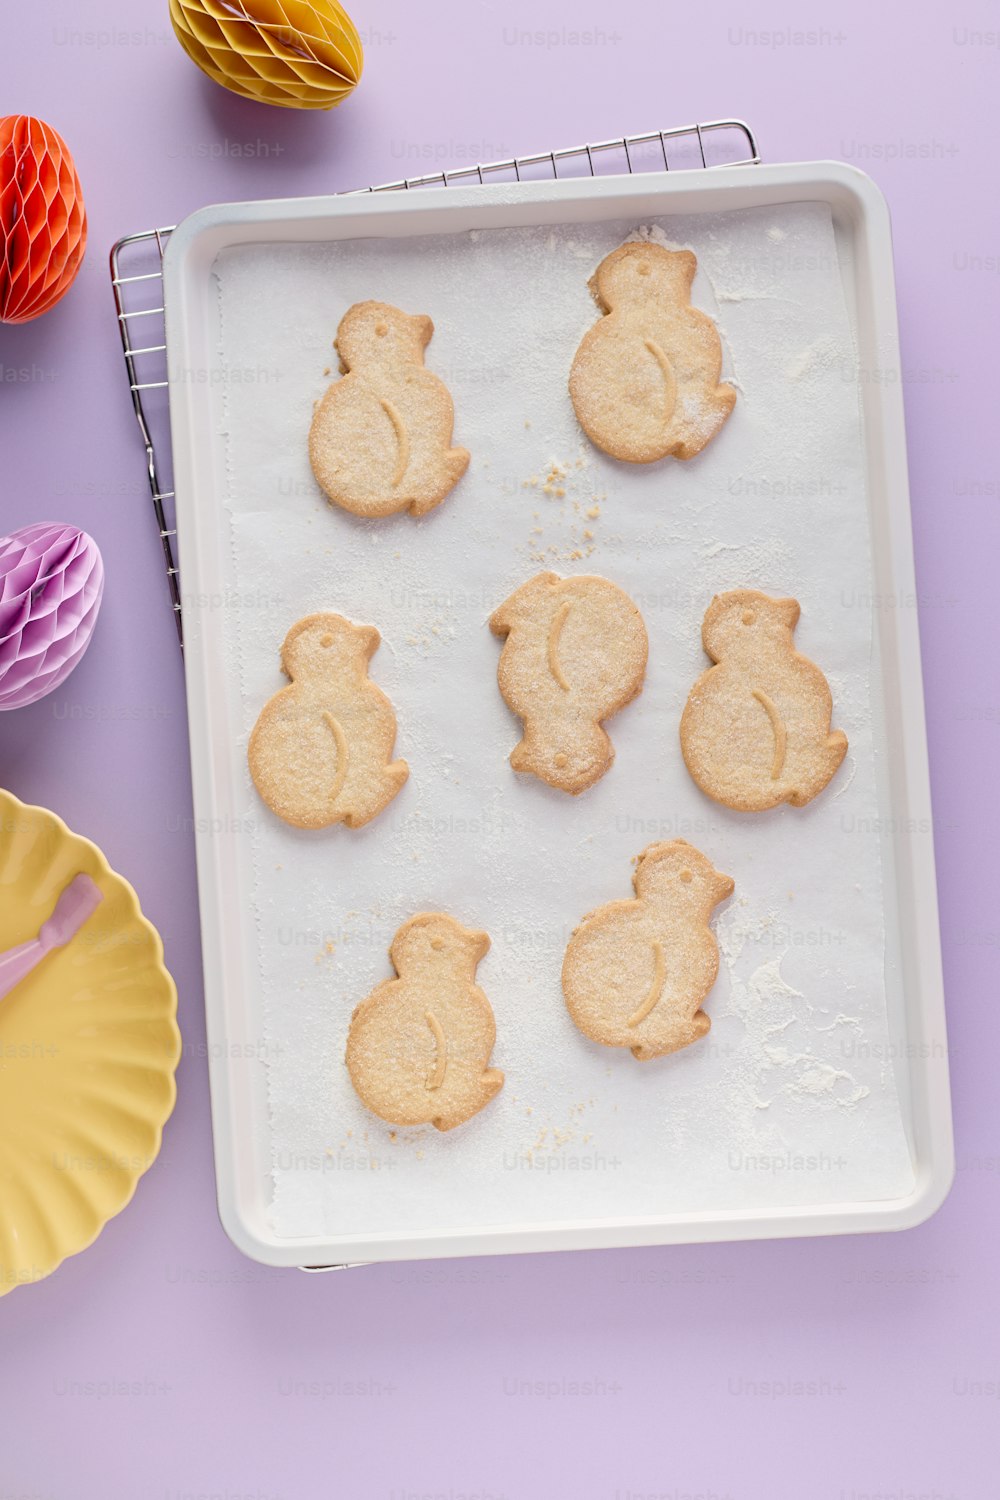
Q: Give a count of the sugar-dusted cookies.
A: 7